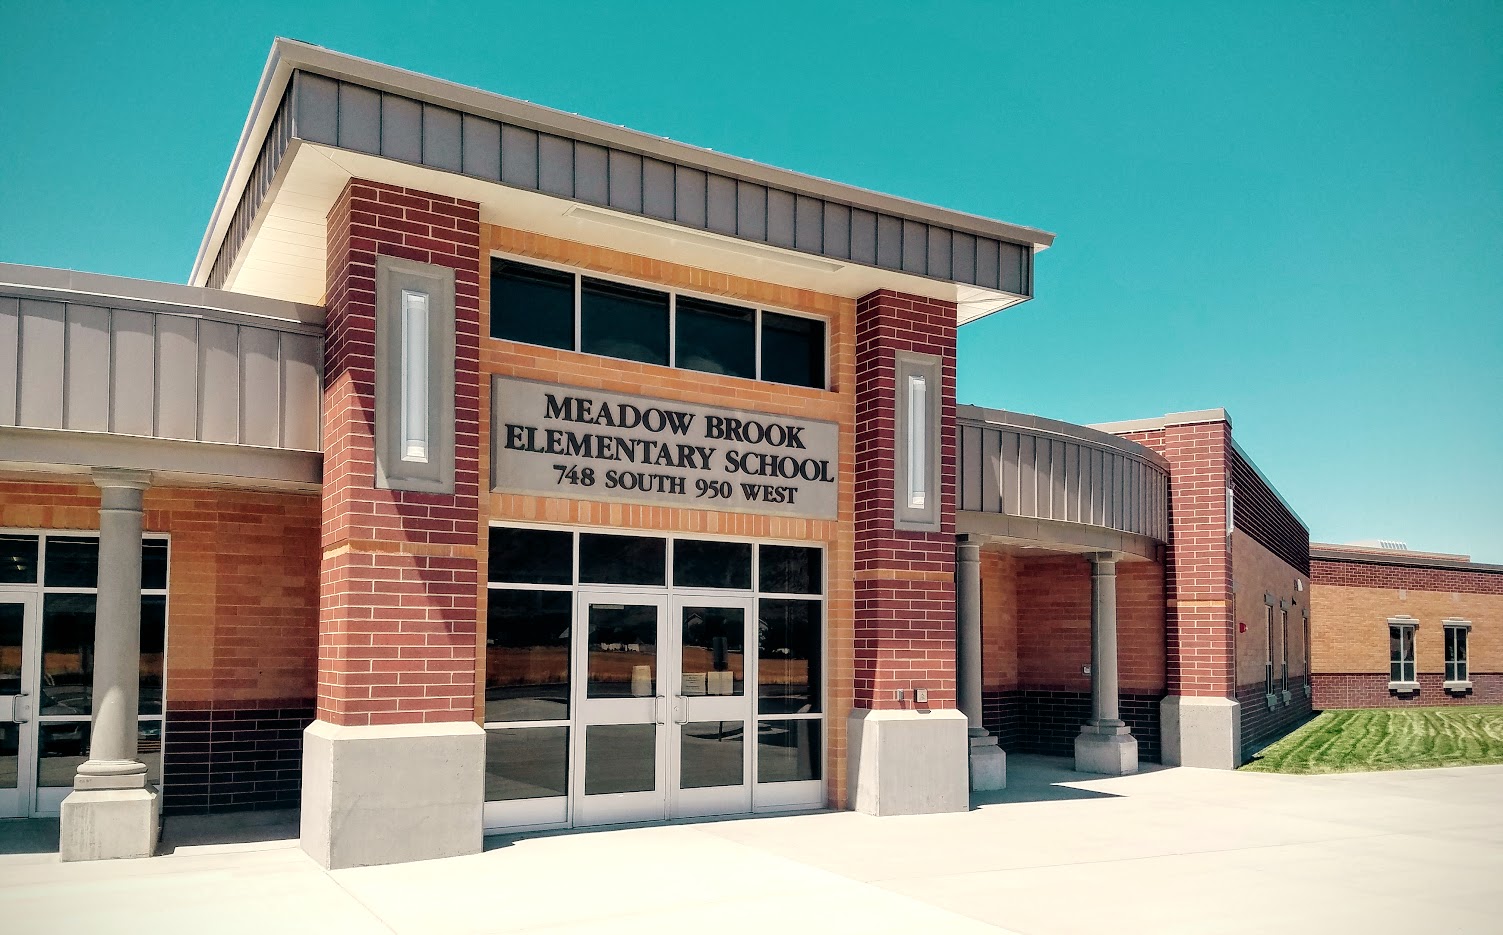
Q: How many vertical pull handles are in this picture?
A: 3